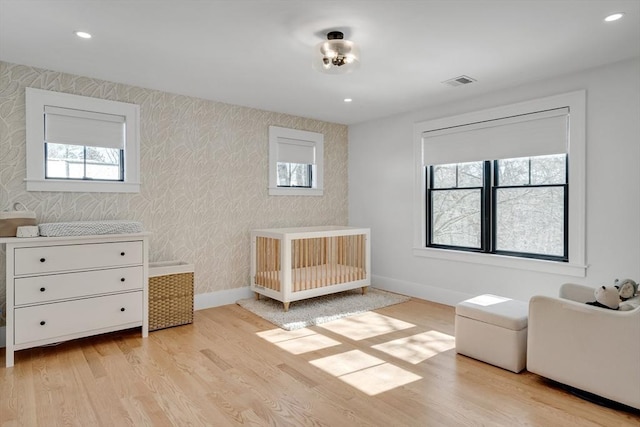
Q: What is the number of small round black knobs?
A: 6